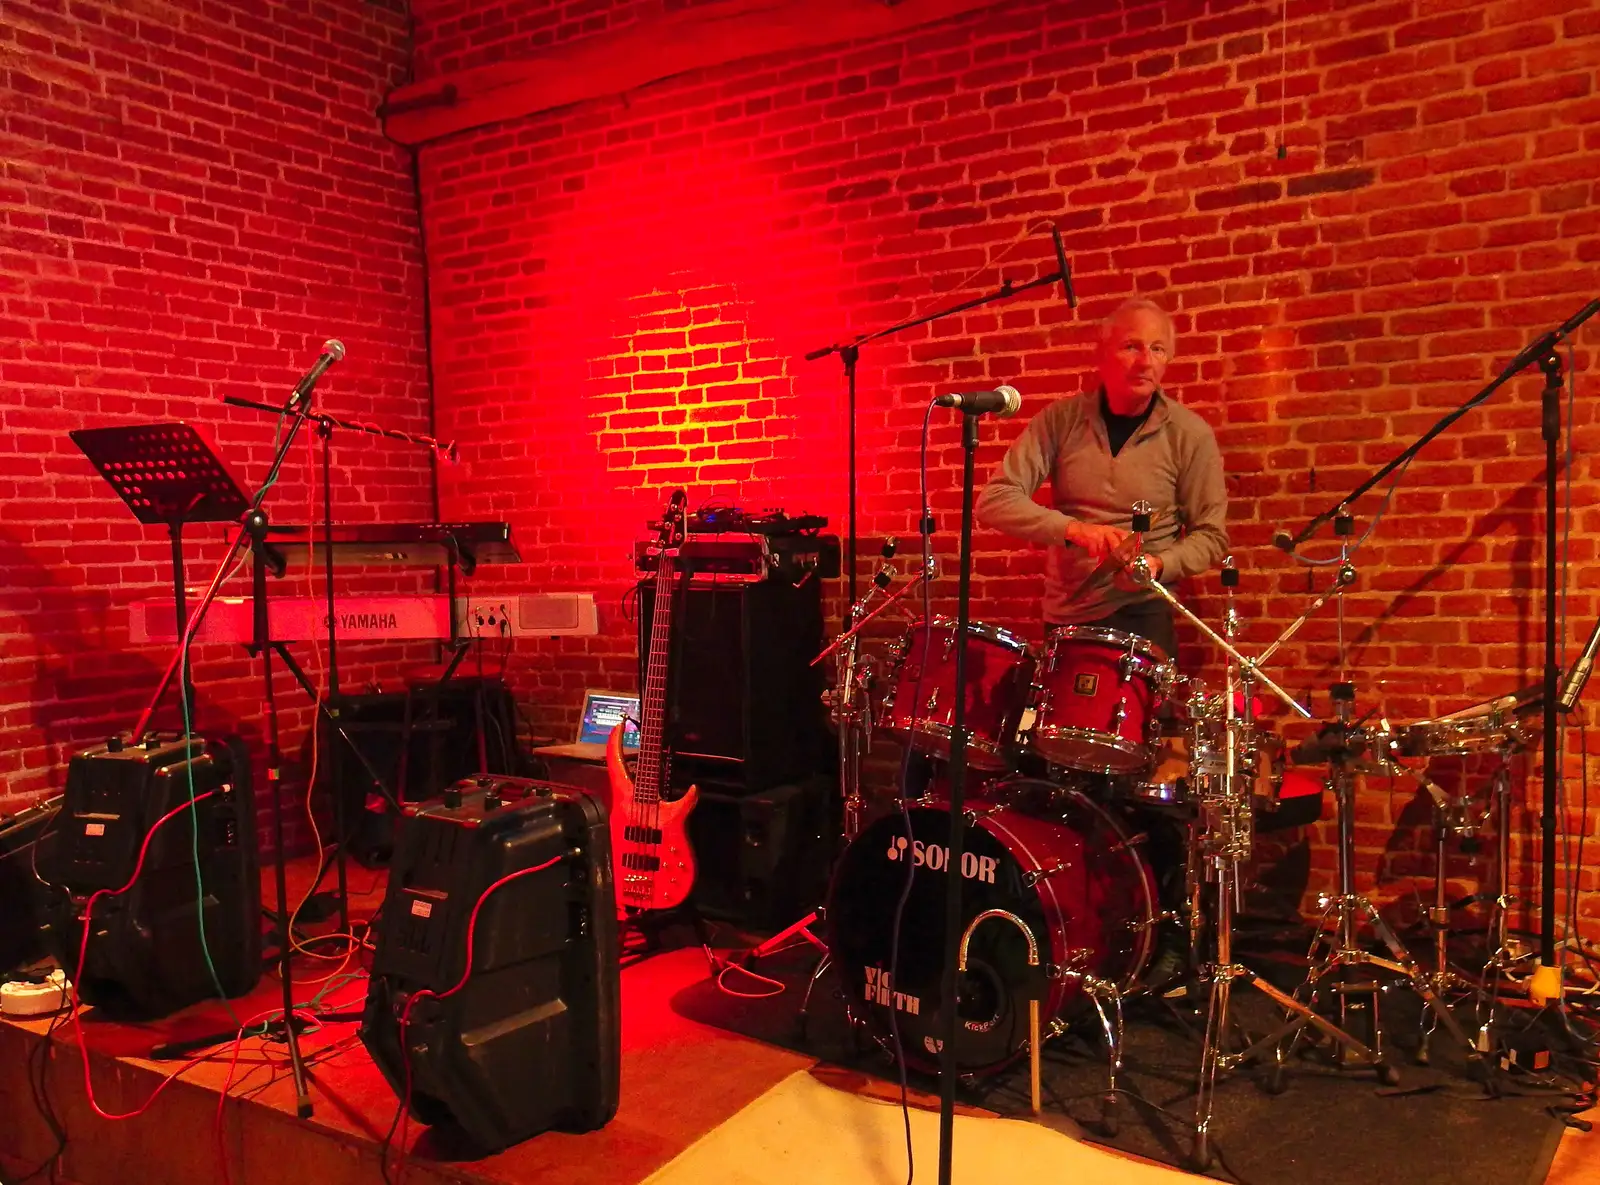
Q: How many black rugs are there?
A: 1